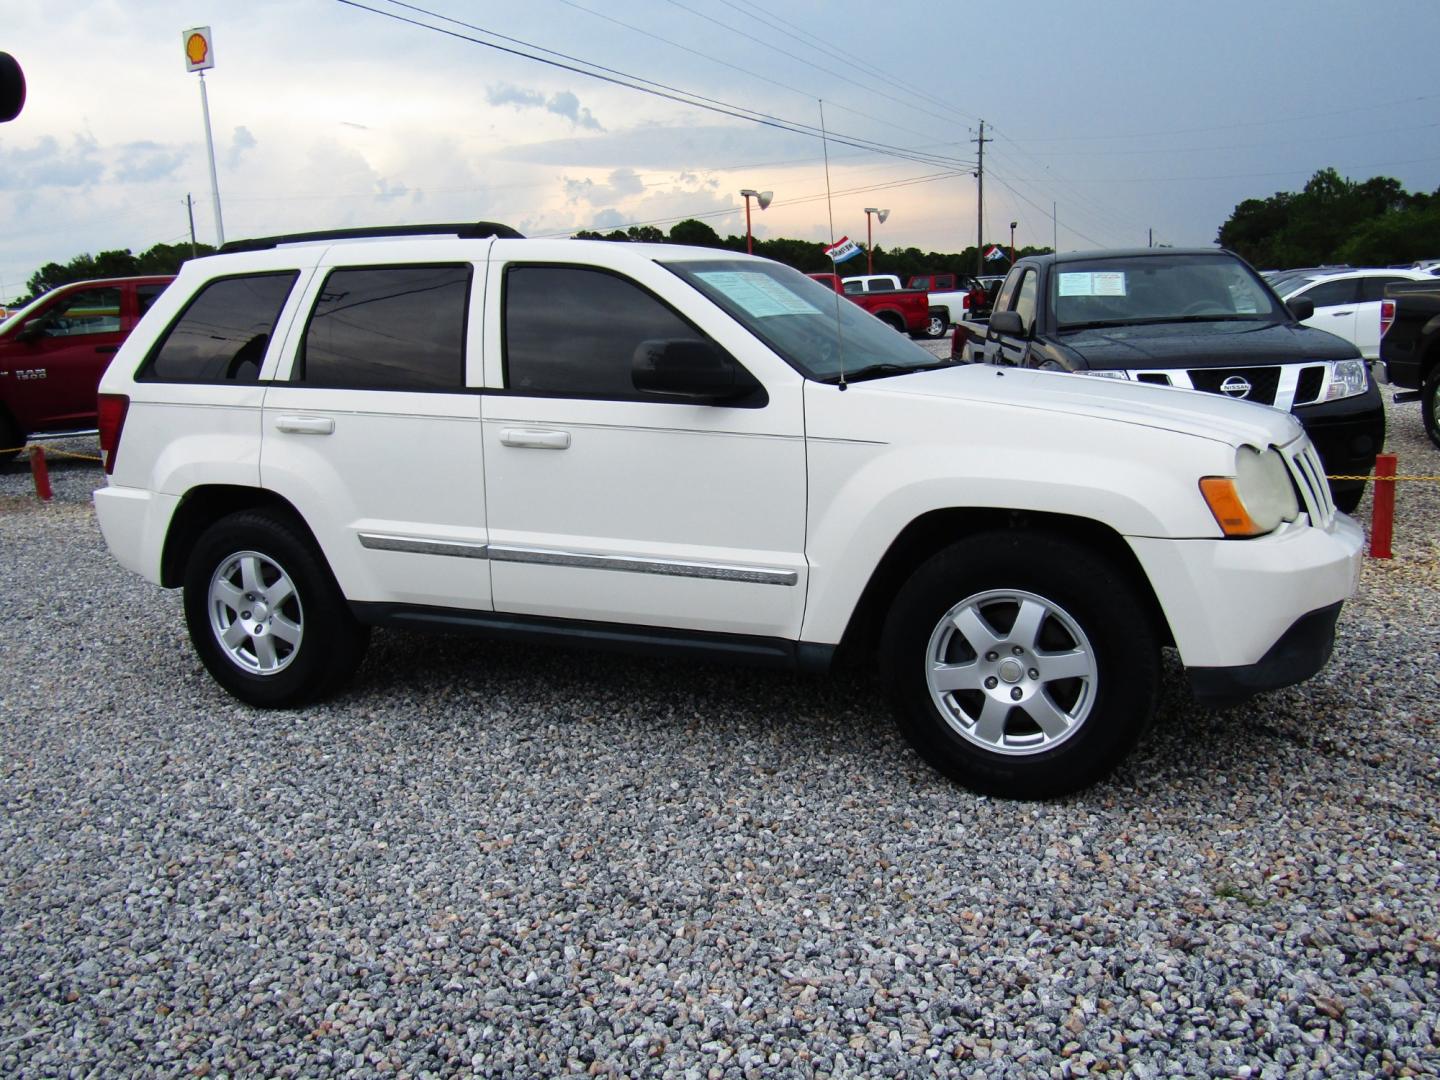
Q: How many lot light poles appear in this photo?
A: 3